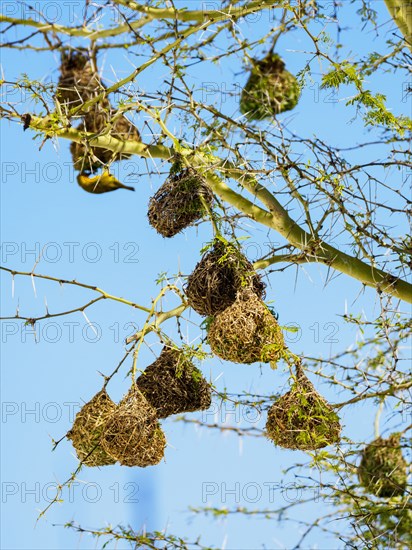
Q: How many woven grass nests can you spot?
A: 11